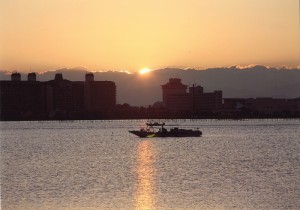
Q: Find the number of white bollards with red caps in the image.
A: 0